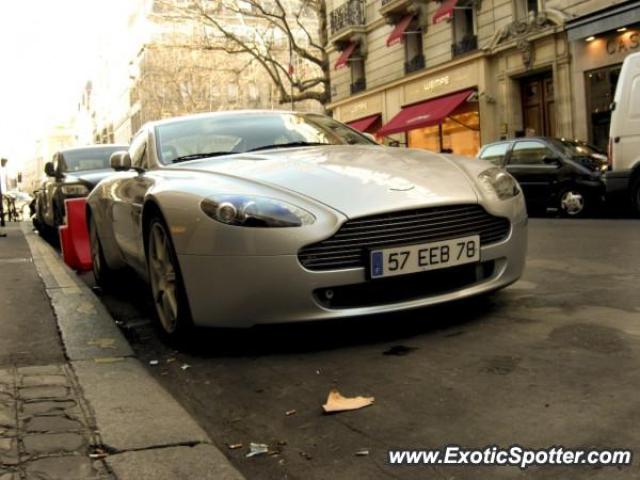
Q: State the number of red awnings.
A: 5